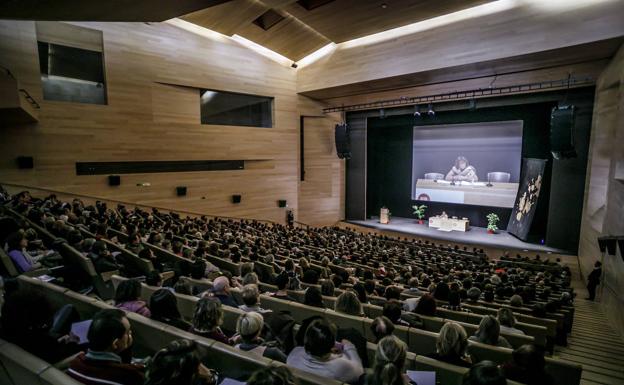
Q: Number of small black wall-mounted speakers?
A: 5